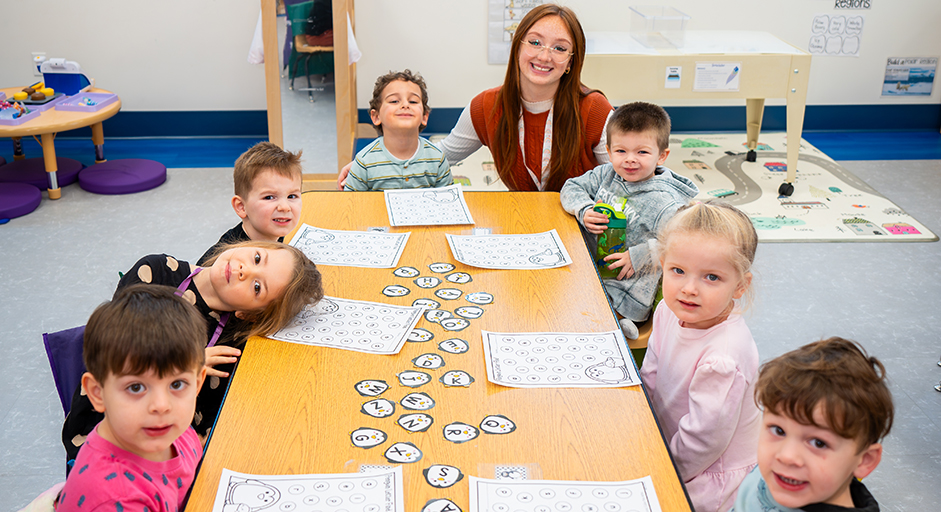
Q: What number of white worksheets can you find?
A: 7